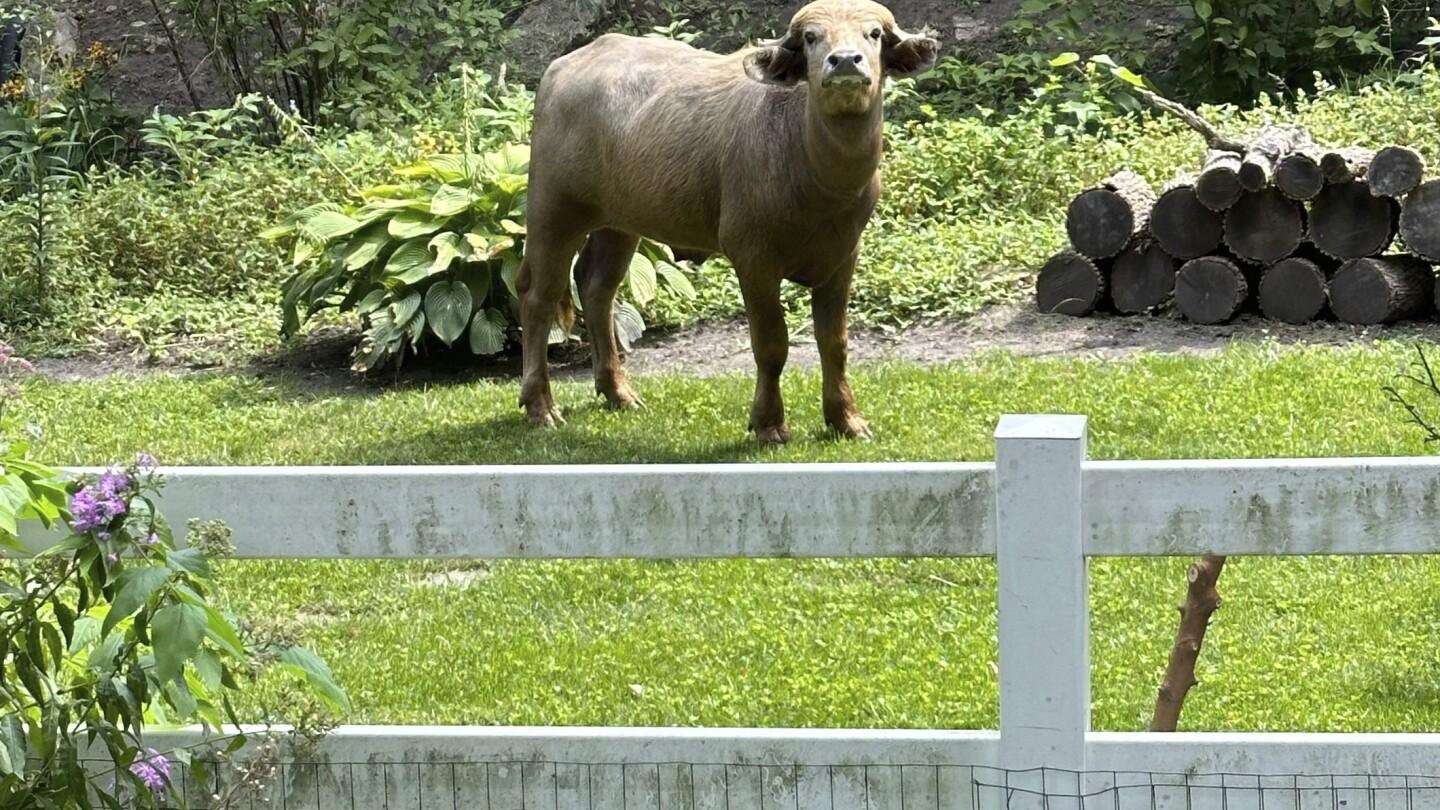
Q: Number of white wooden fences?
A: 1